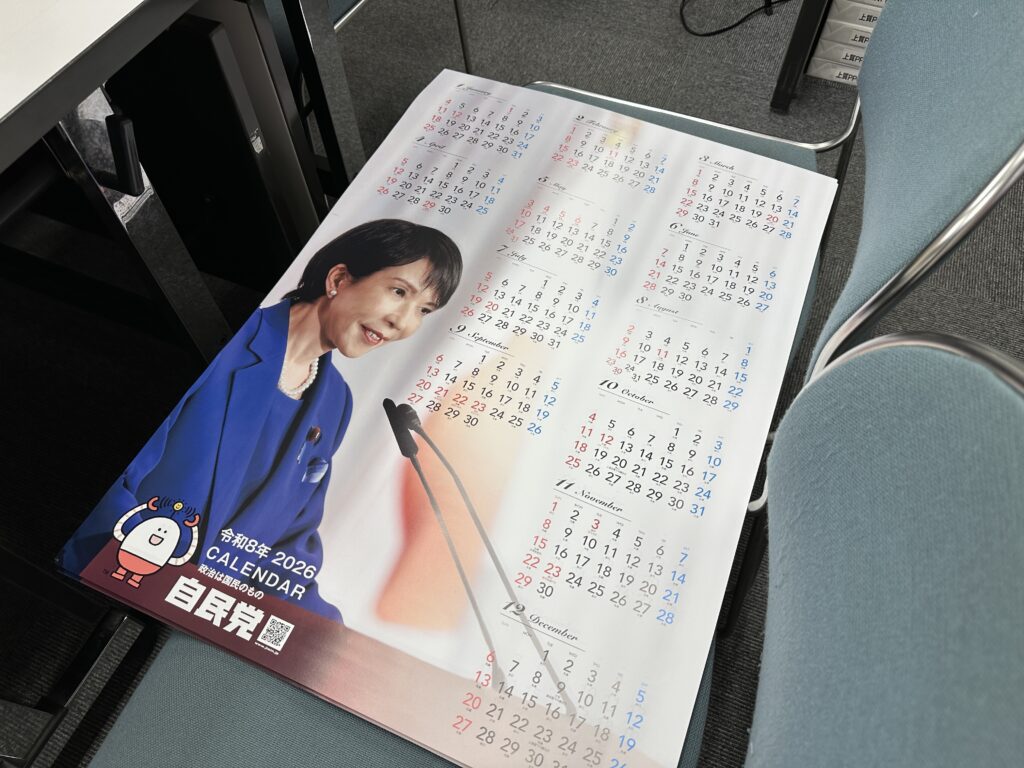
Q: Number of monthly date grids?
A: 12